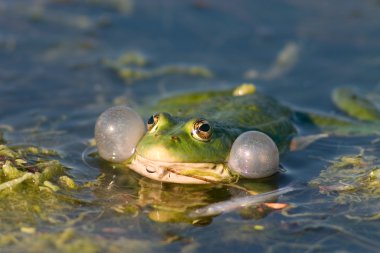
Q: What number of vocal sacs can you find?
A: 2